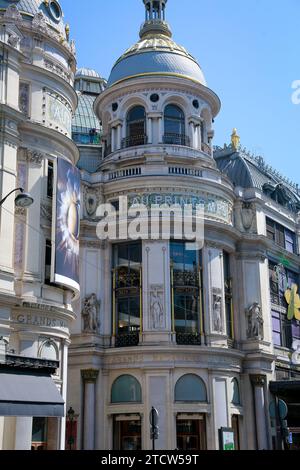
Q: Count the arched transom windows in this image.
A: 3